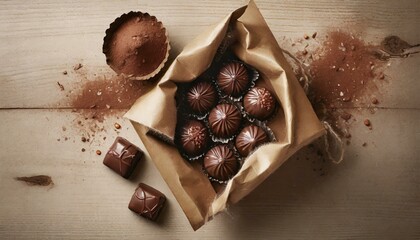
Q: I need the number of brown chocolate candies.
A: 9